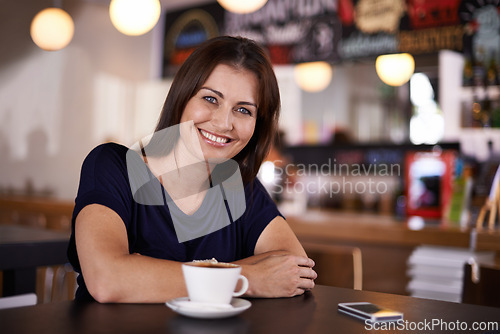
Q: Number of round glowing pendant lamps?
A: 5